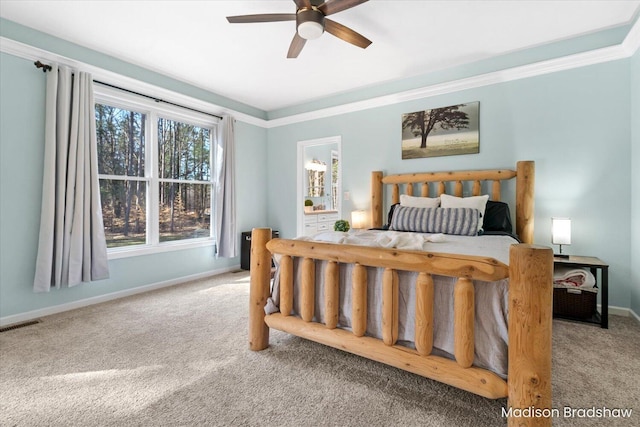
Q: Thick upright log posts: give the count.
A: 4